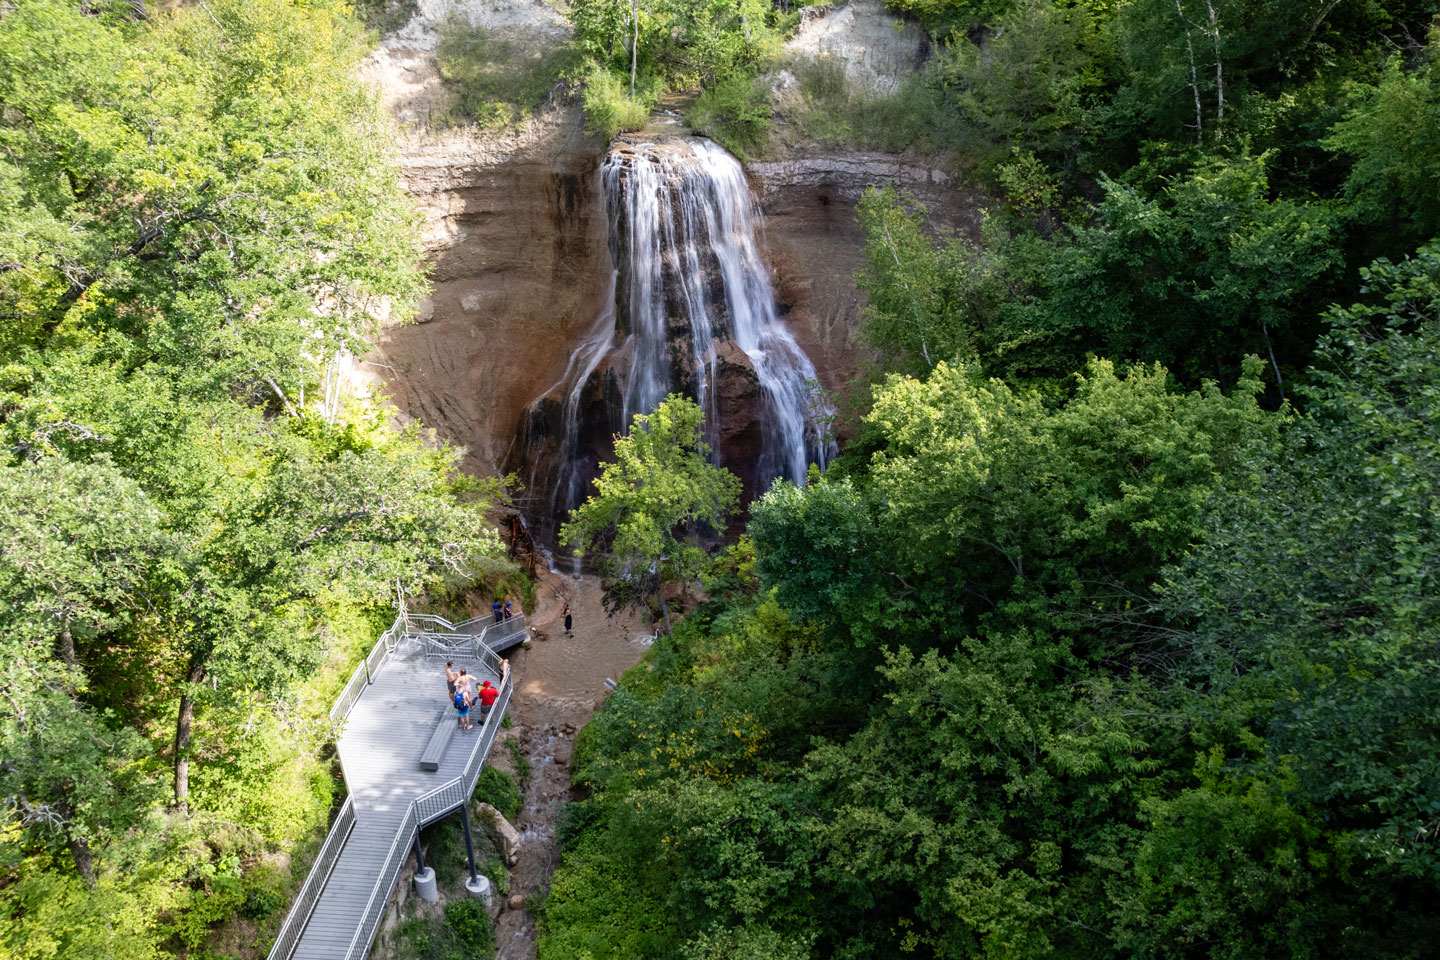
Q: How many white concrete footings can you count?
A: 2